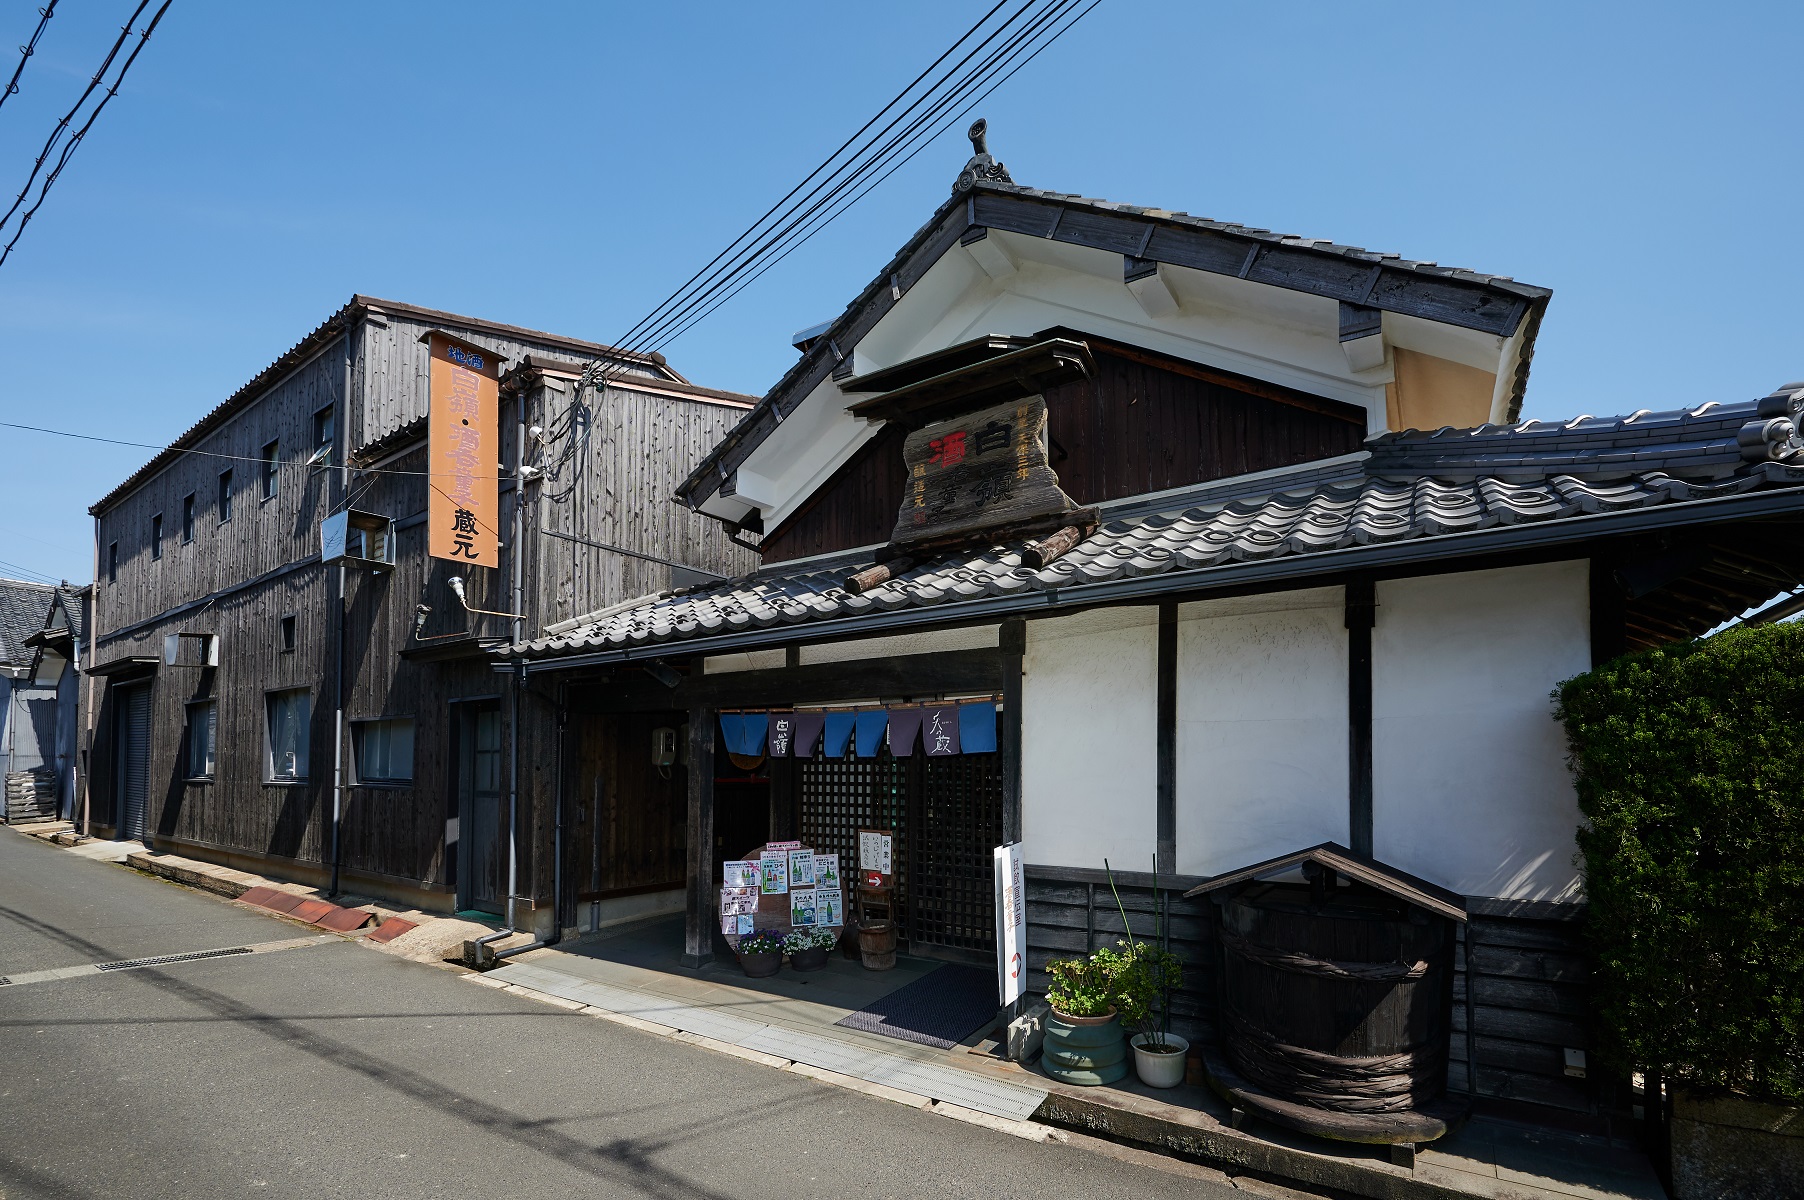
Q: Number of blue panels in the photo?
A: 5